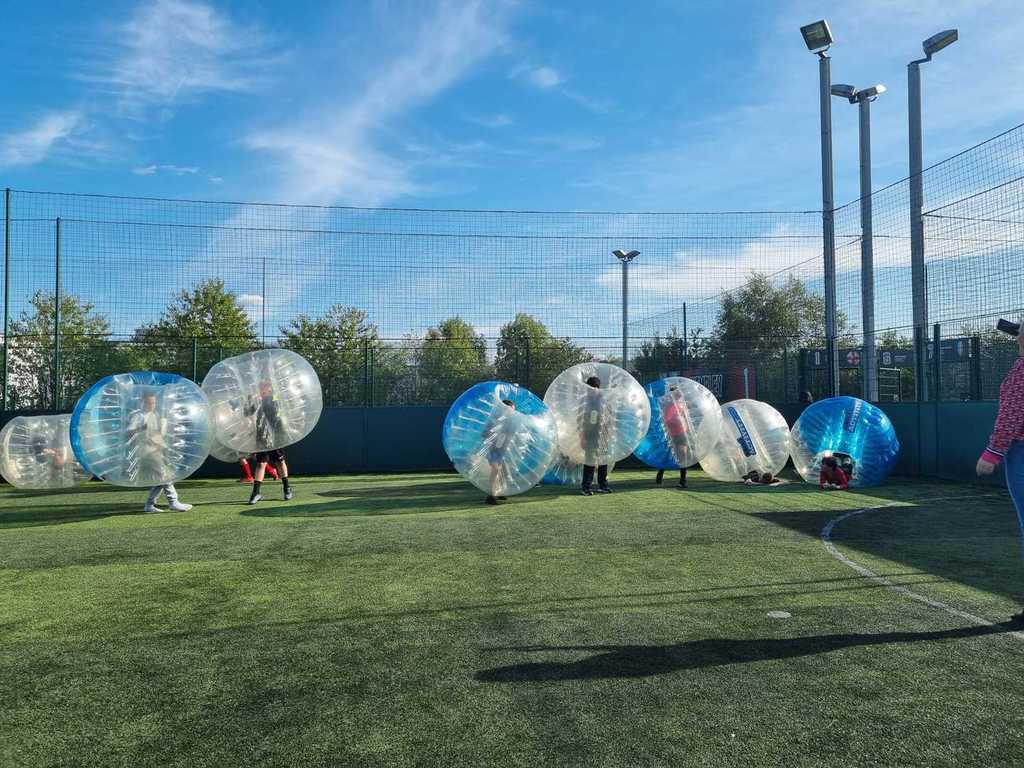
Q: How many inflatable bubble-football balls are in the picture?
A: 10